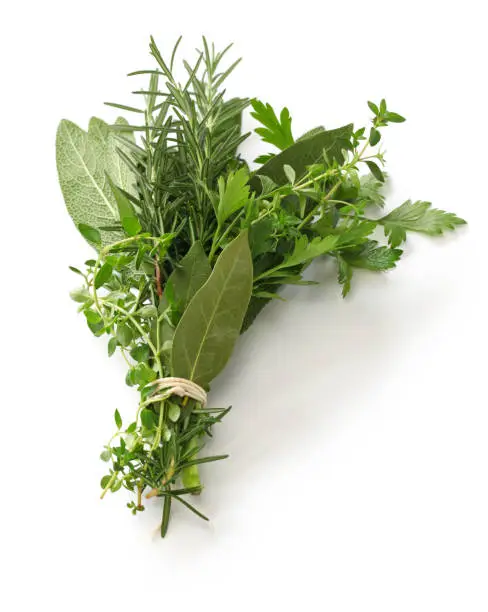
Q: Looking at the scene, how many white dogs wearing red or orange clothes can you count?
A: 0